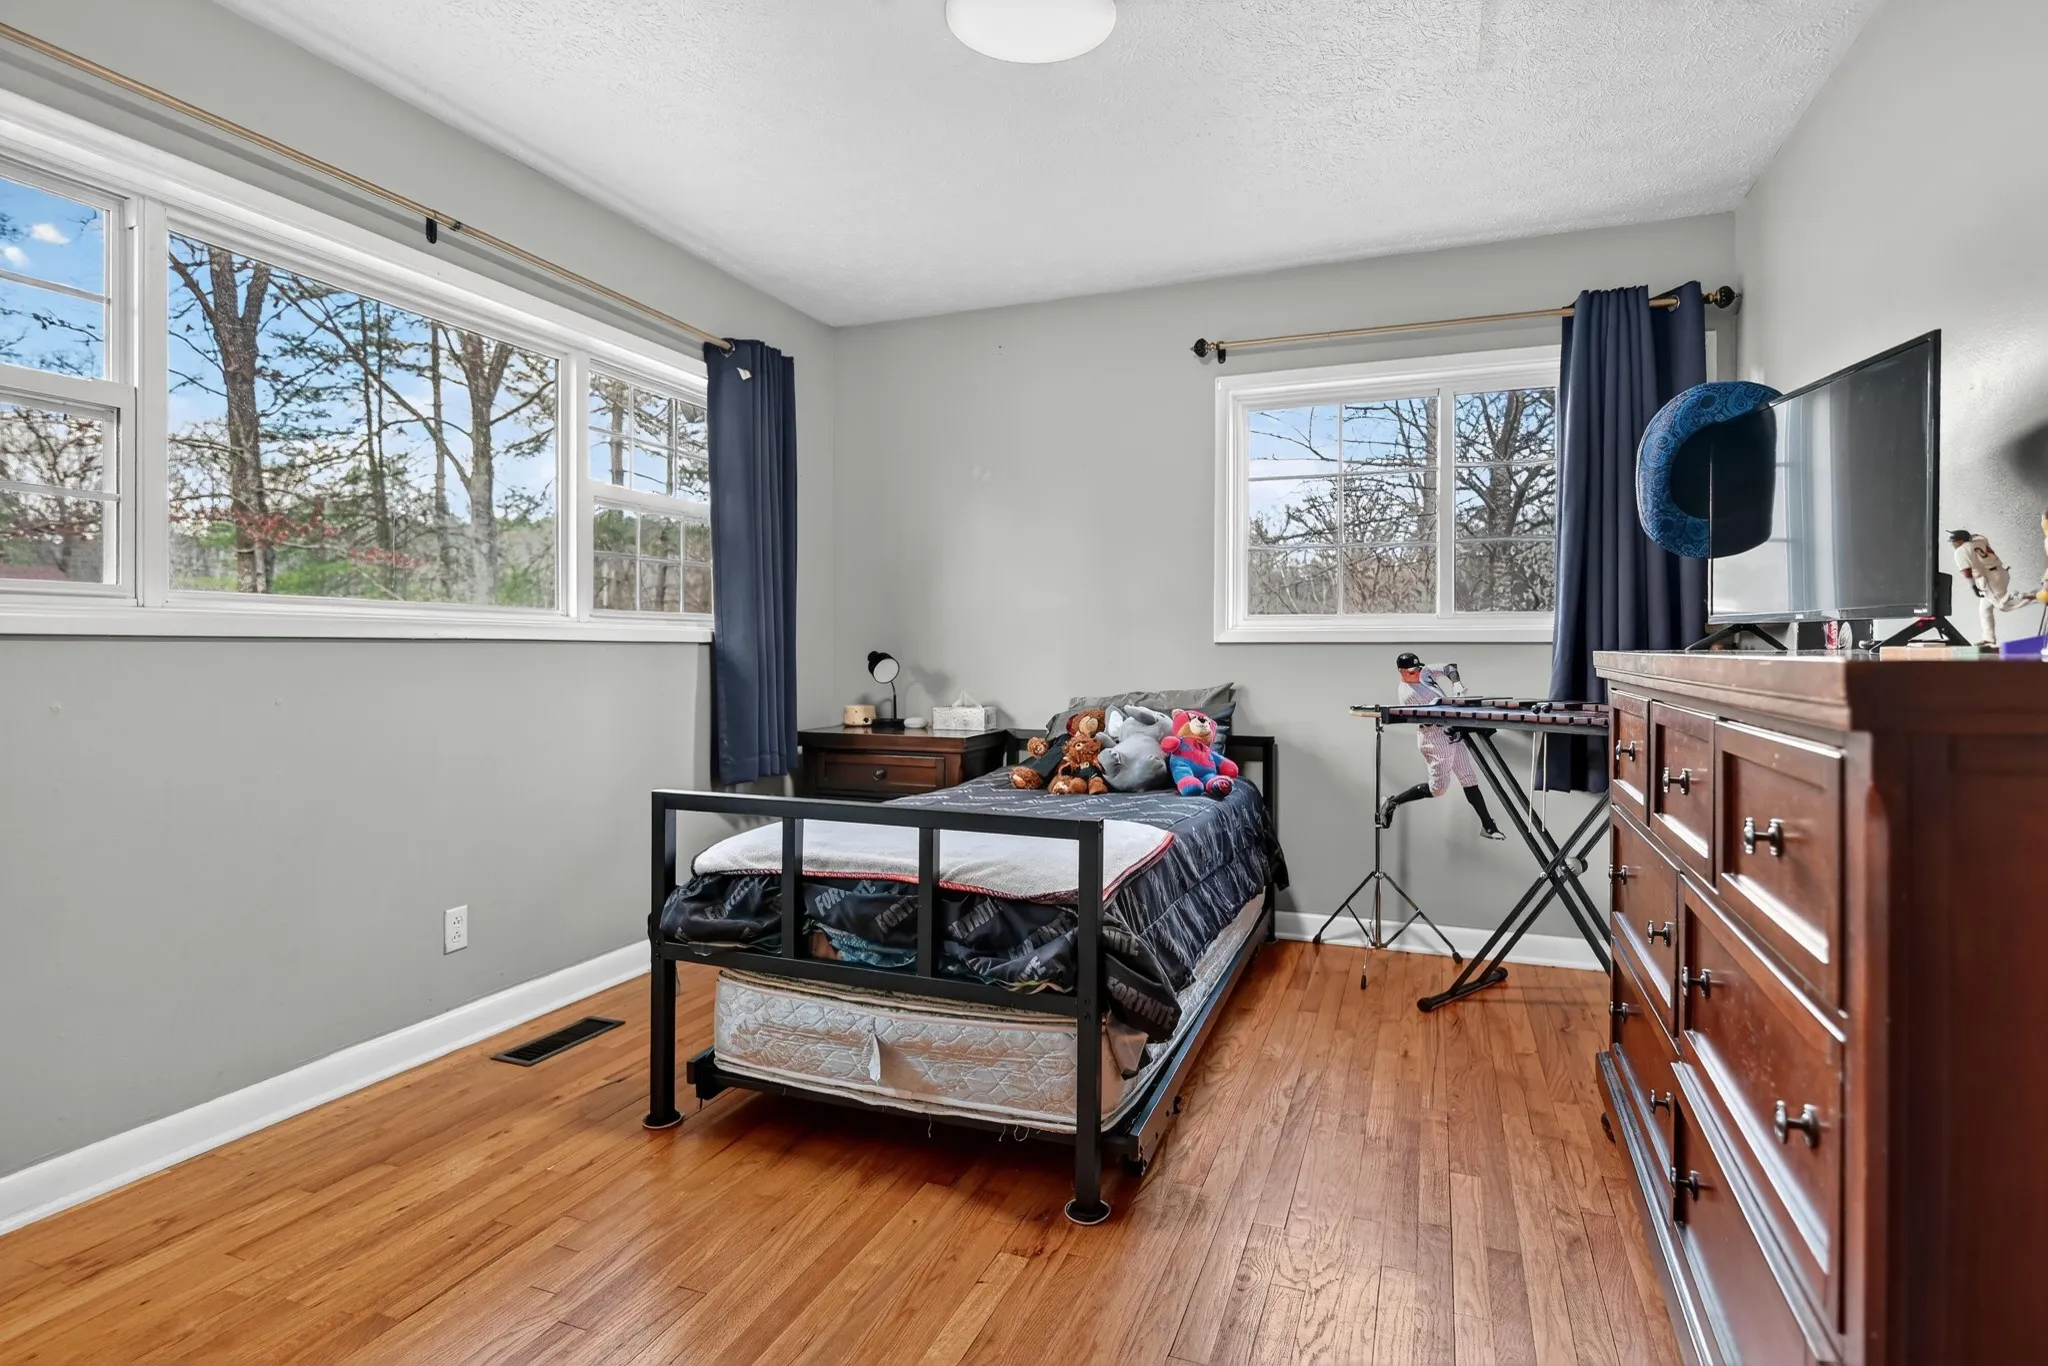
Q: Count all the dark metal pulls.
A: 11